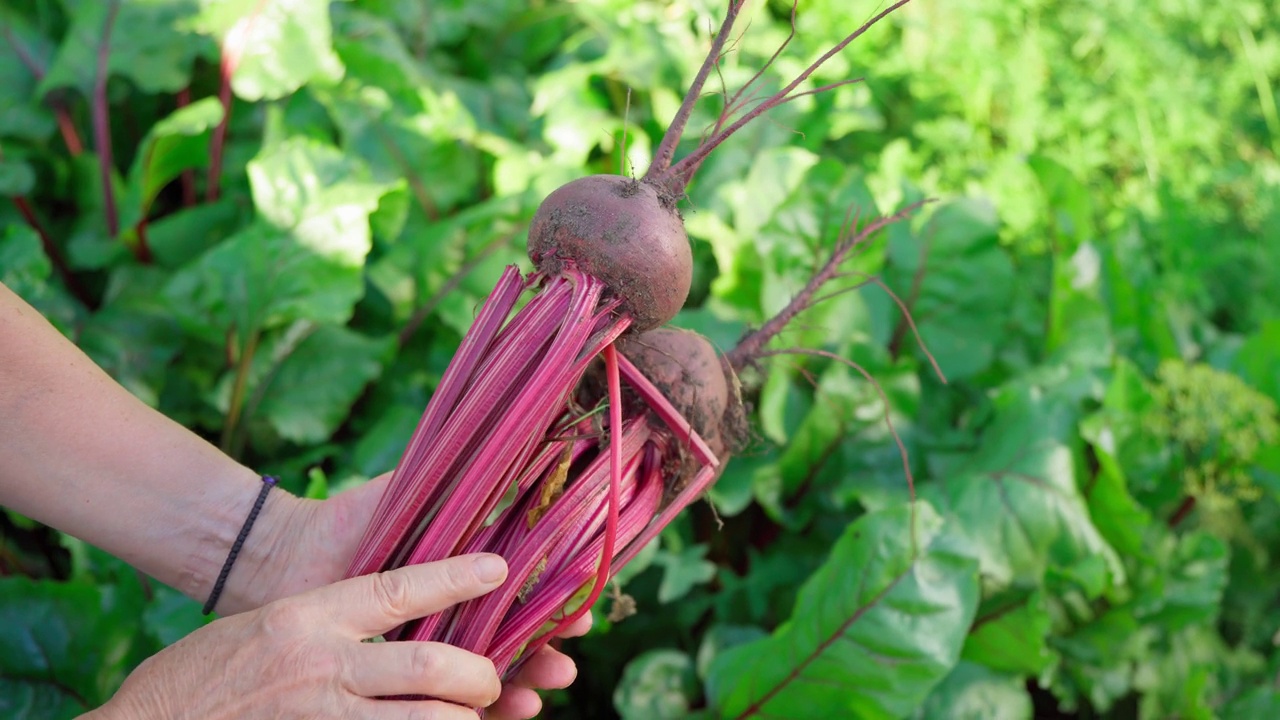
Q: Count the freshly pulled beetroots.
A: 2